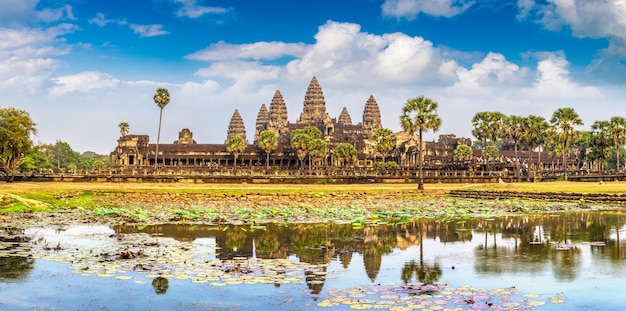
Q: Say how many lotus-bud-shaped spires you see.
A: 6